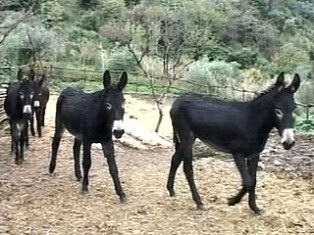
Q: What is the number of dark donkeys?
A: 4